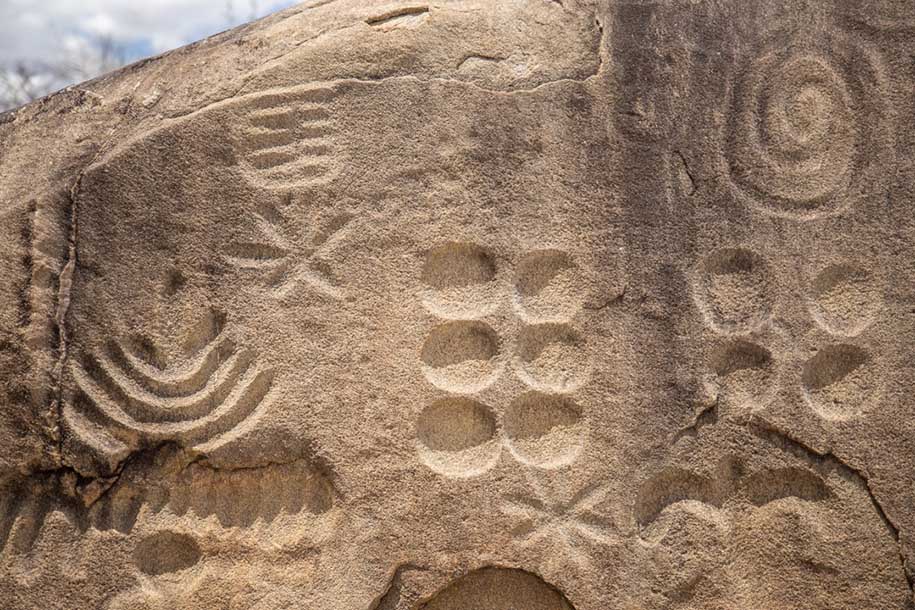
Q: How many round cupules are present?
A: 11